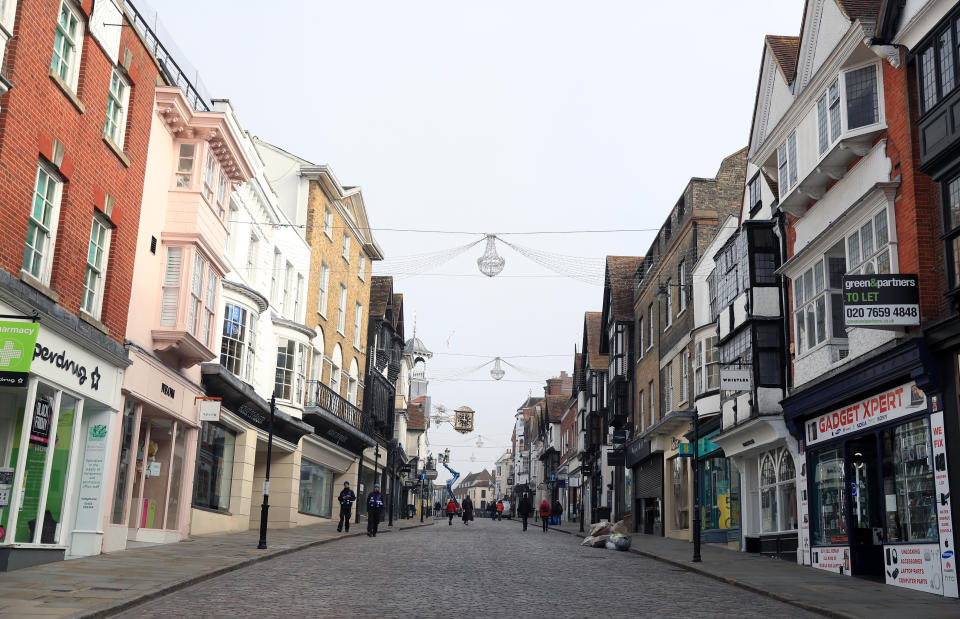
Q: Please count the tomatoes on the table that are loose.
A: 0